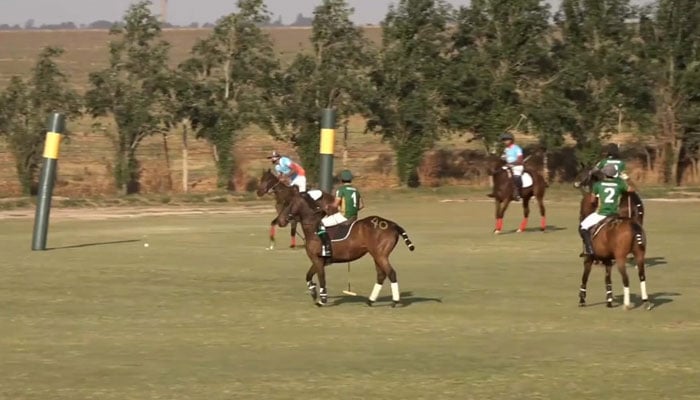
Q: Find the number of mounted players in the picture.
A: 5